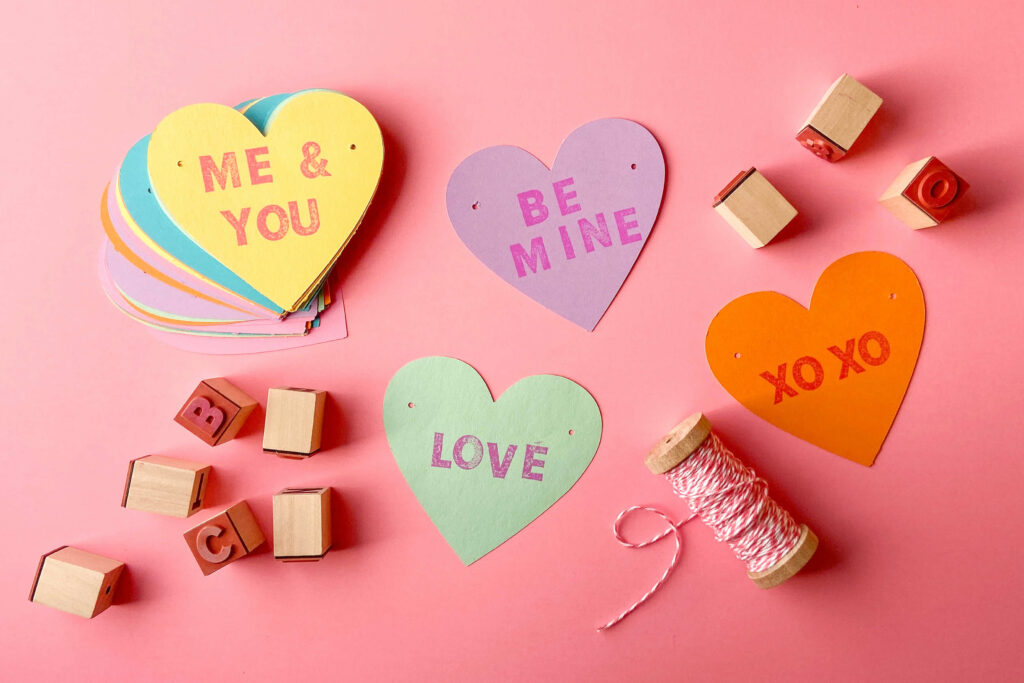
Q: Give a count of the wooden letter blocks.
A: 9